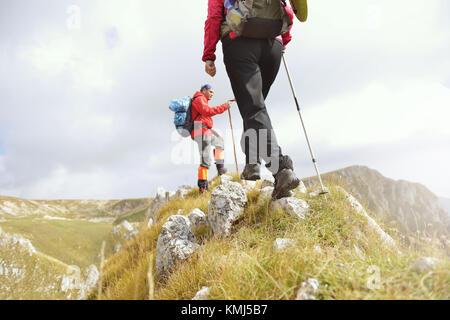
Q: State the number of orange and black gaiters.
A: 2